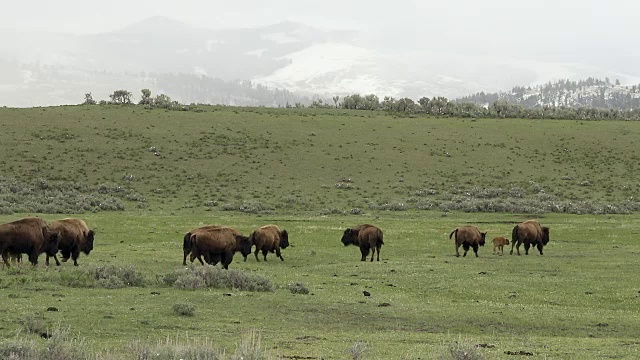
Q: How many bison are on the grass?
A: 9